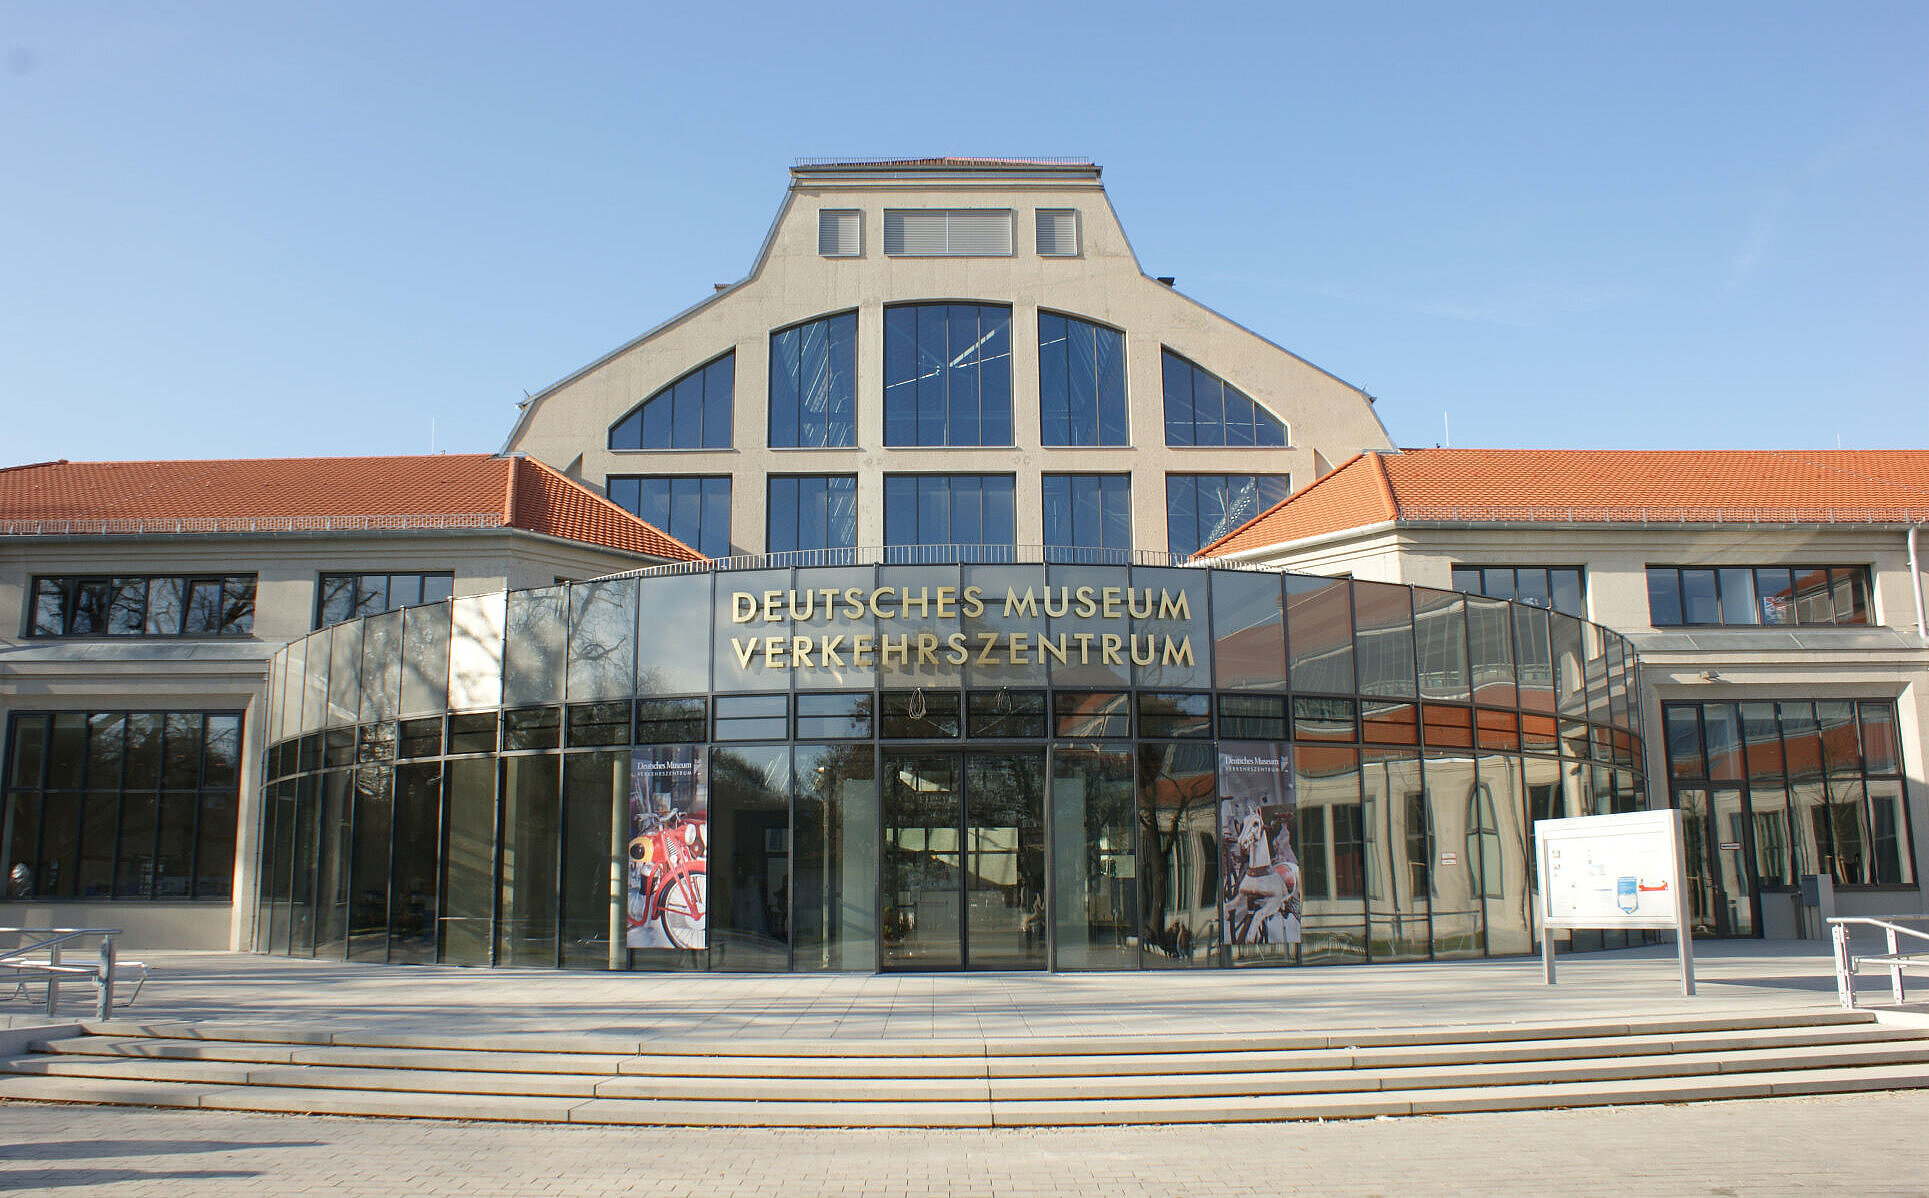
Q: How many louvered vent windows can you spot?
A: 3